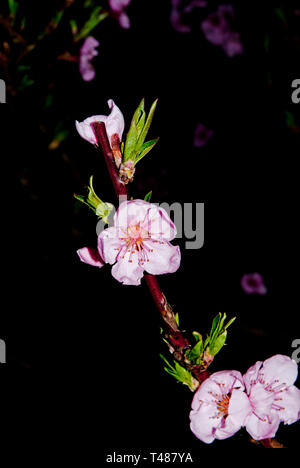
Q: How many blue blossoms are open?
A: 0